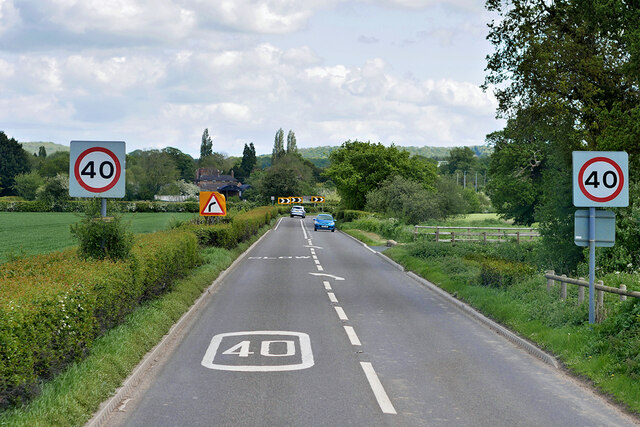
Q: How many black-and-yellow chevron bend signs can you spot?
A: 3